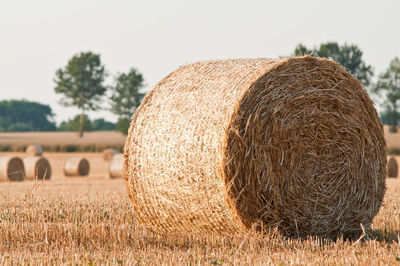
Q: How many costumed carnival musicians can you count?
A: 0